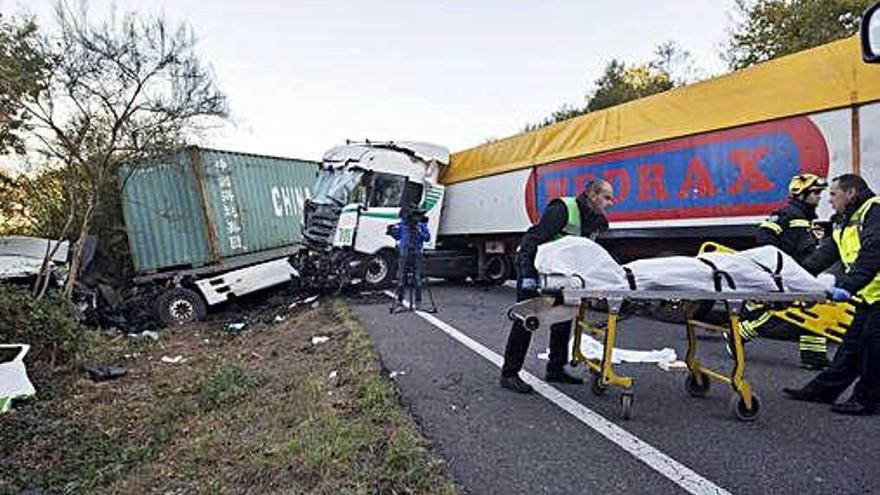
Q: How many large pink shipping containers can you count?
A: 0